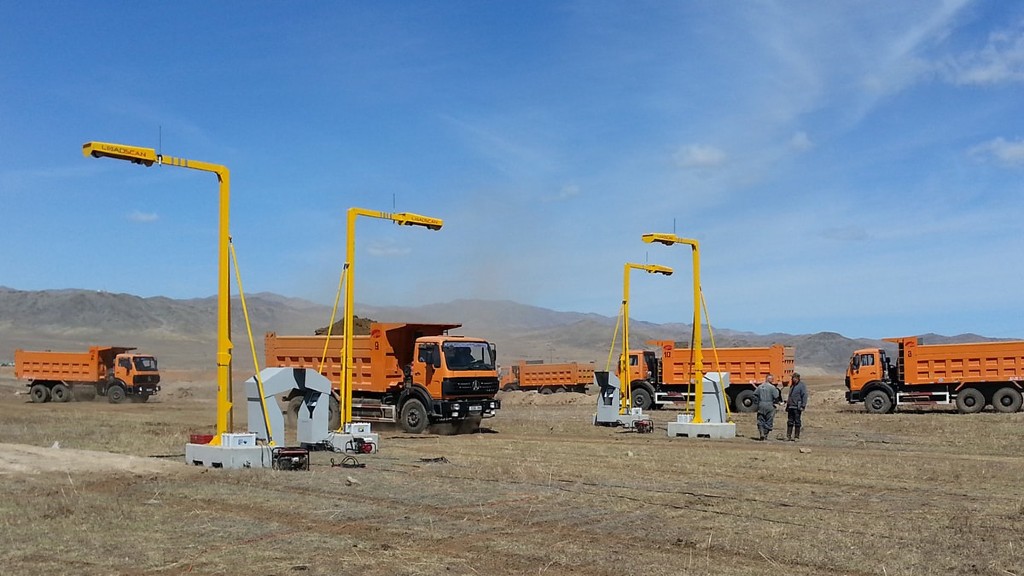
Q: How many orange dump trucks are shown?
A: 5